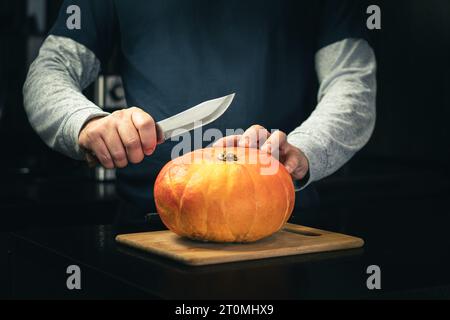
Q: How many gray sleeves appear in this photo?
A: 2